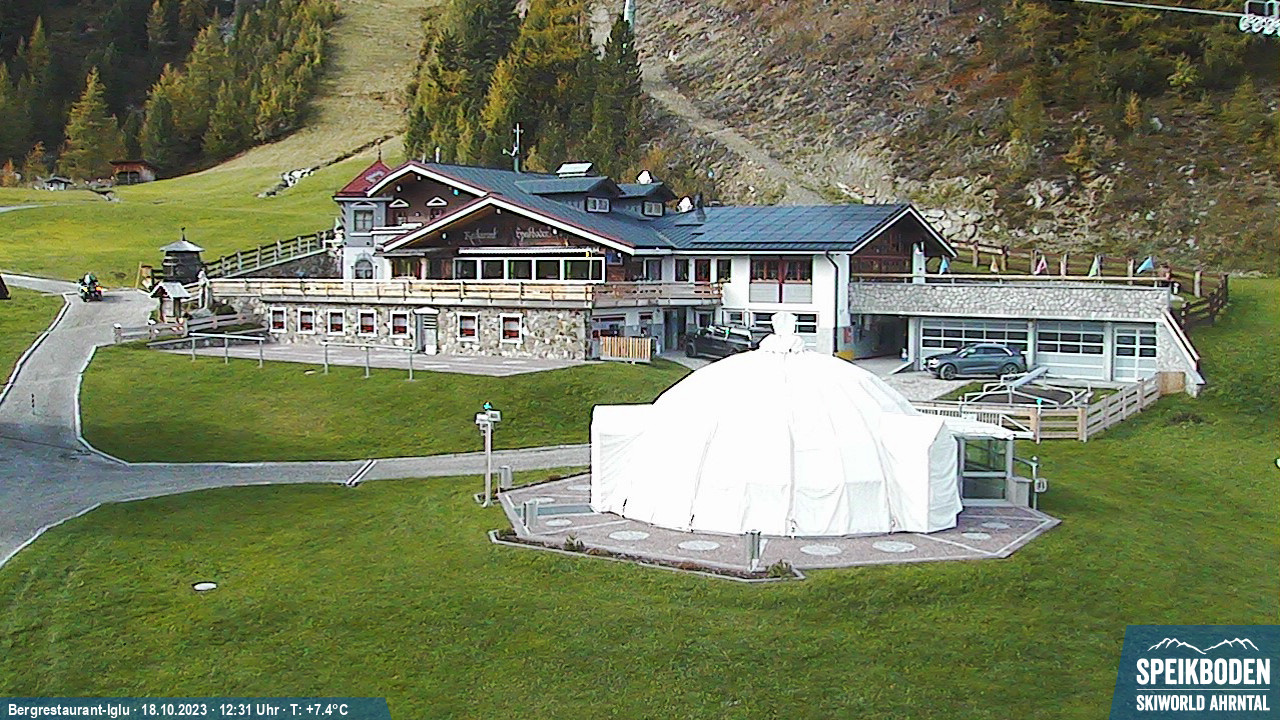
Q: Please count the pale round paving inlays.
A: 9